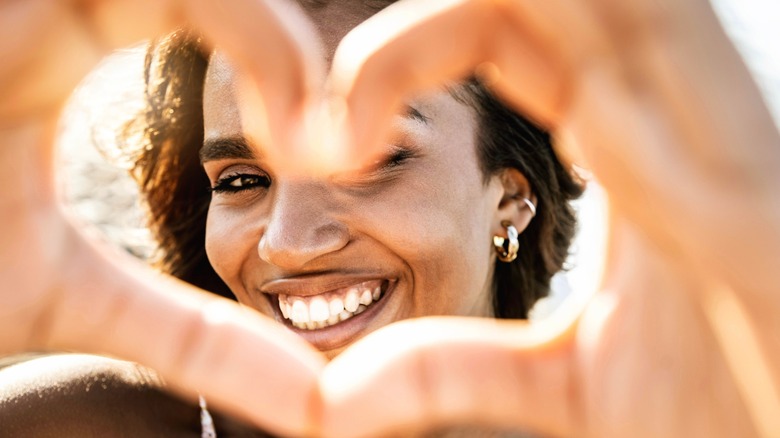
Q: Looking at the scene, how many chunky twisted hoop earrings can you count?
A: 1